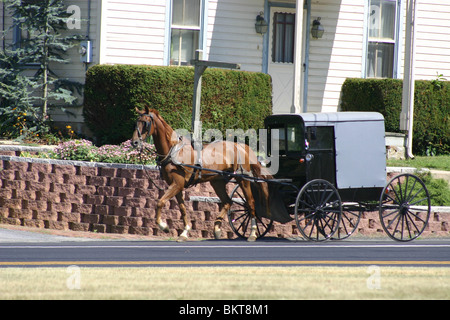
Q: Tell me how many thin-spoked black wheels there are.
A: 4